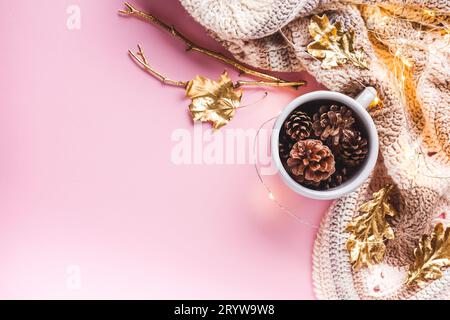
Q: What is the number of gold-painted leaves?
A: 4